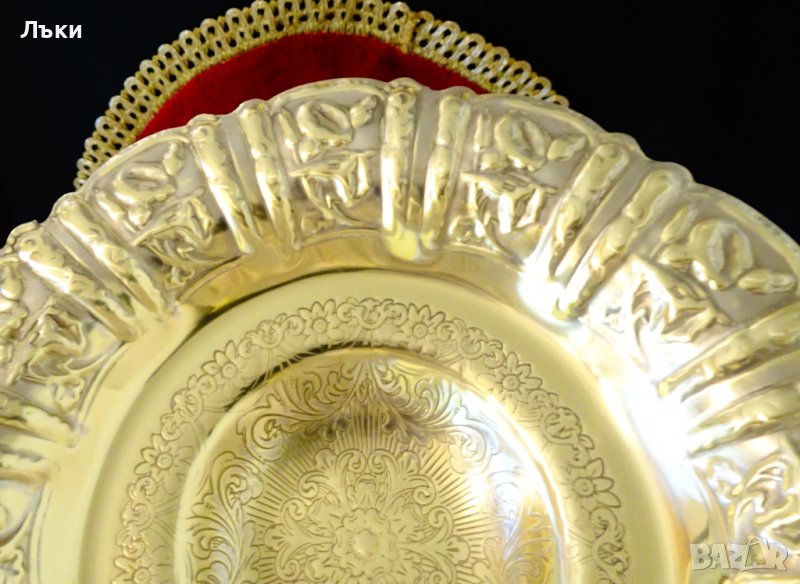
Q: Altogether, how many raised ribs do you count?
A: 12